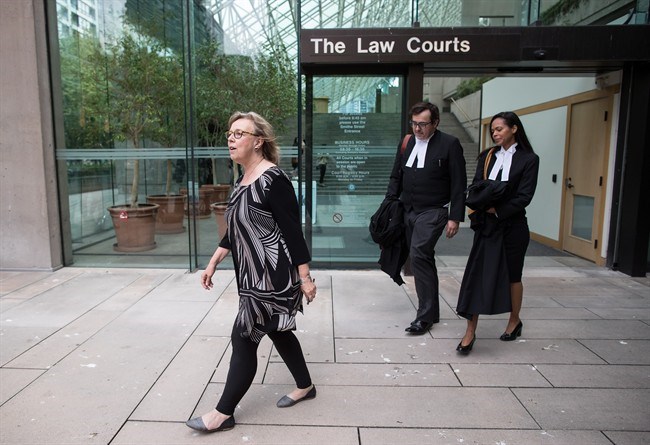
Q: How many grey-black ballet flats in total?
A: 2